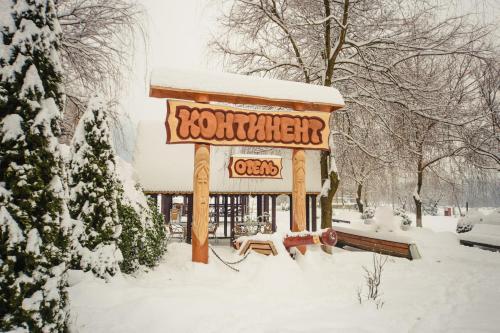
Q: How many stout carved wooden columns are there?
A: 2